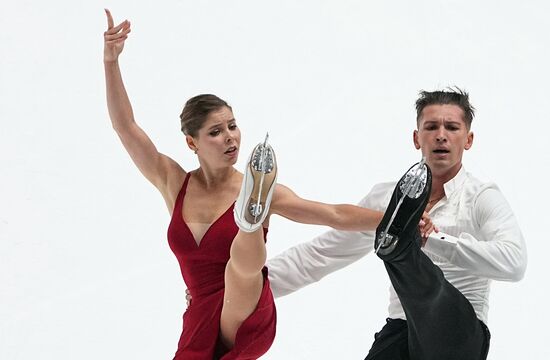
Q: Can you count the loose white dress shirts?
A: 1